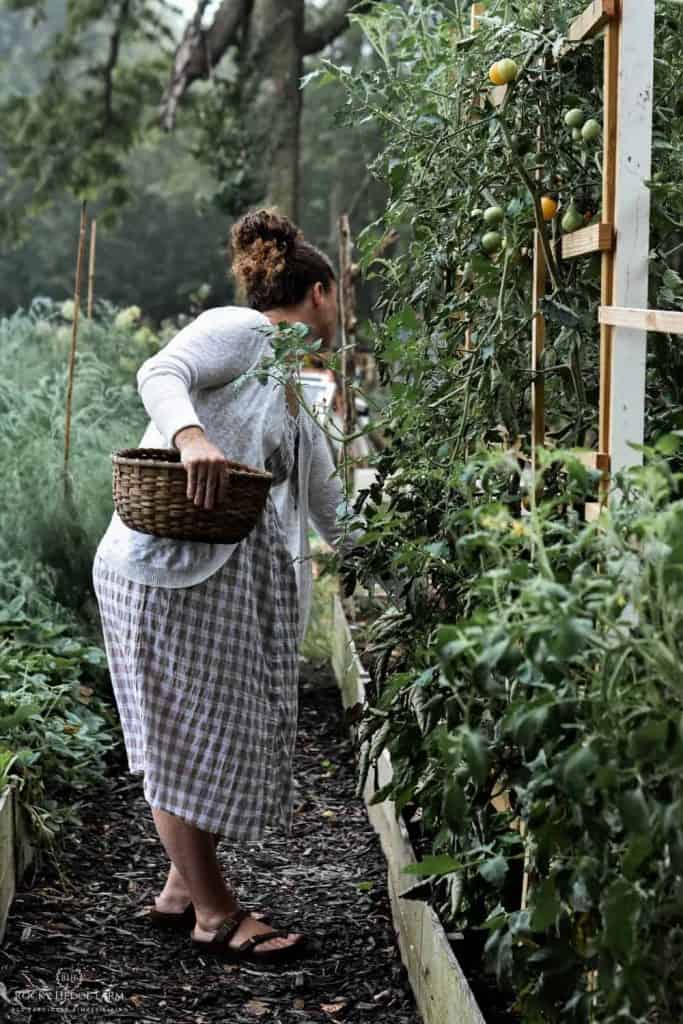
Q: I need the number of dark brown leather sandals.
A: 2